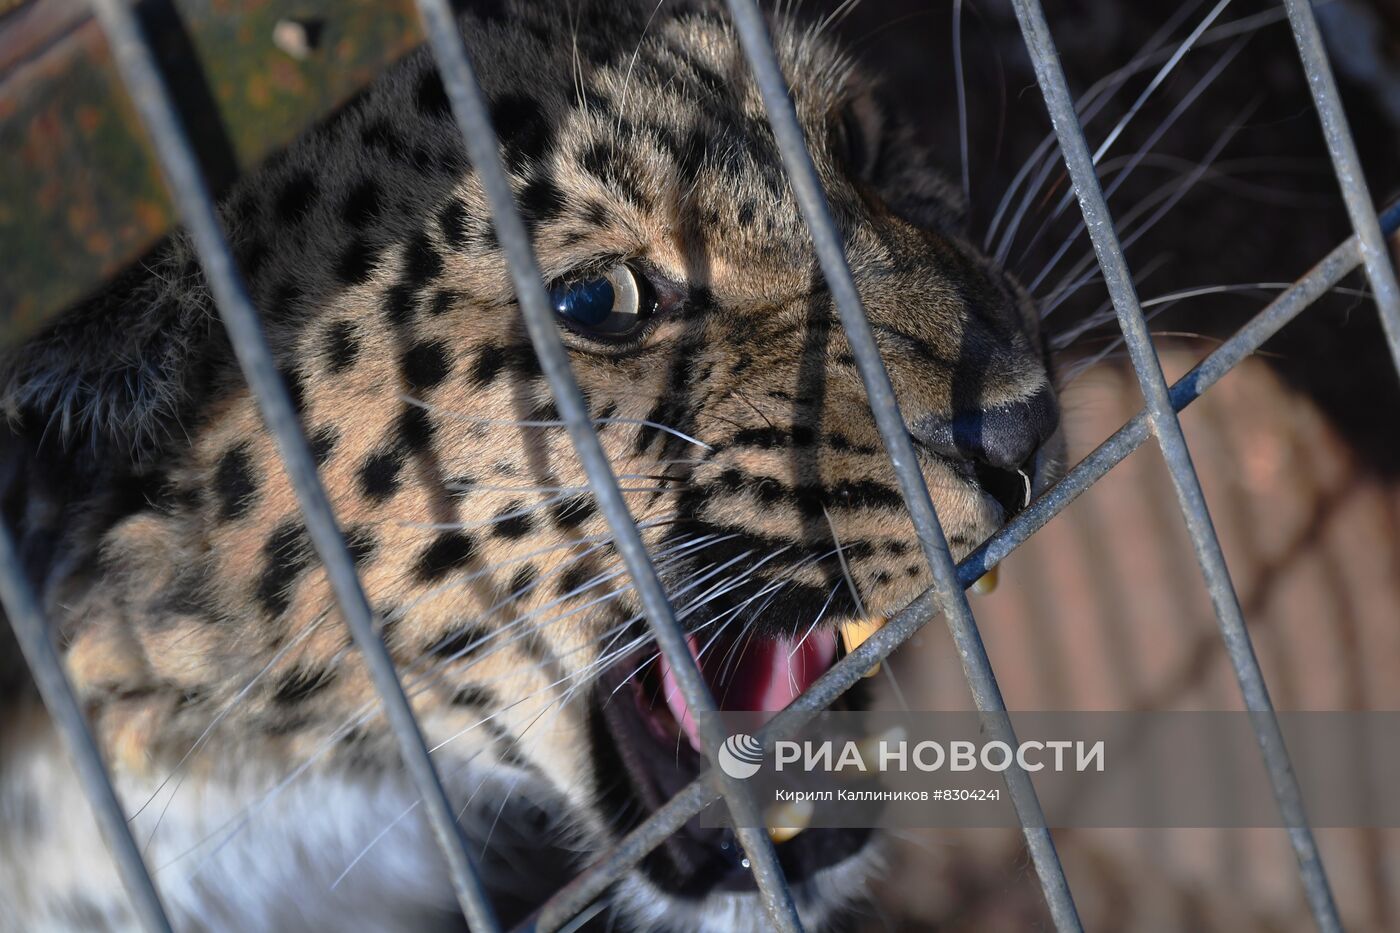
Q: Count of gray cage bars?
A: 7